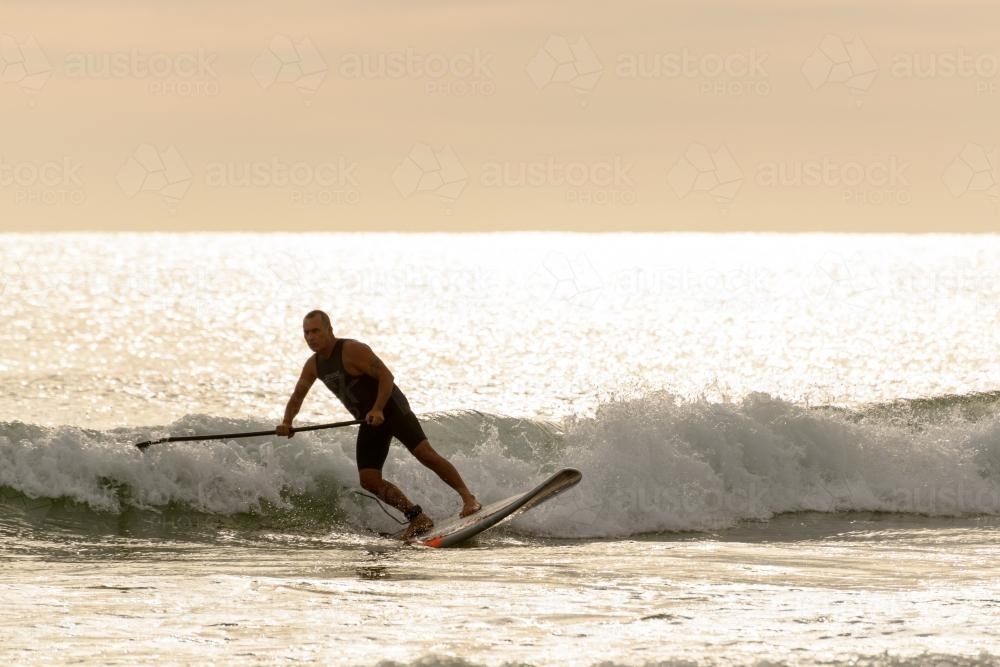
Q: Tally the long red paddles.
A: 0